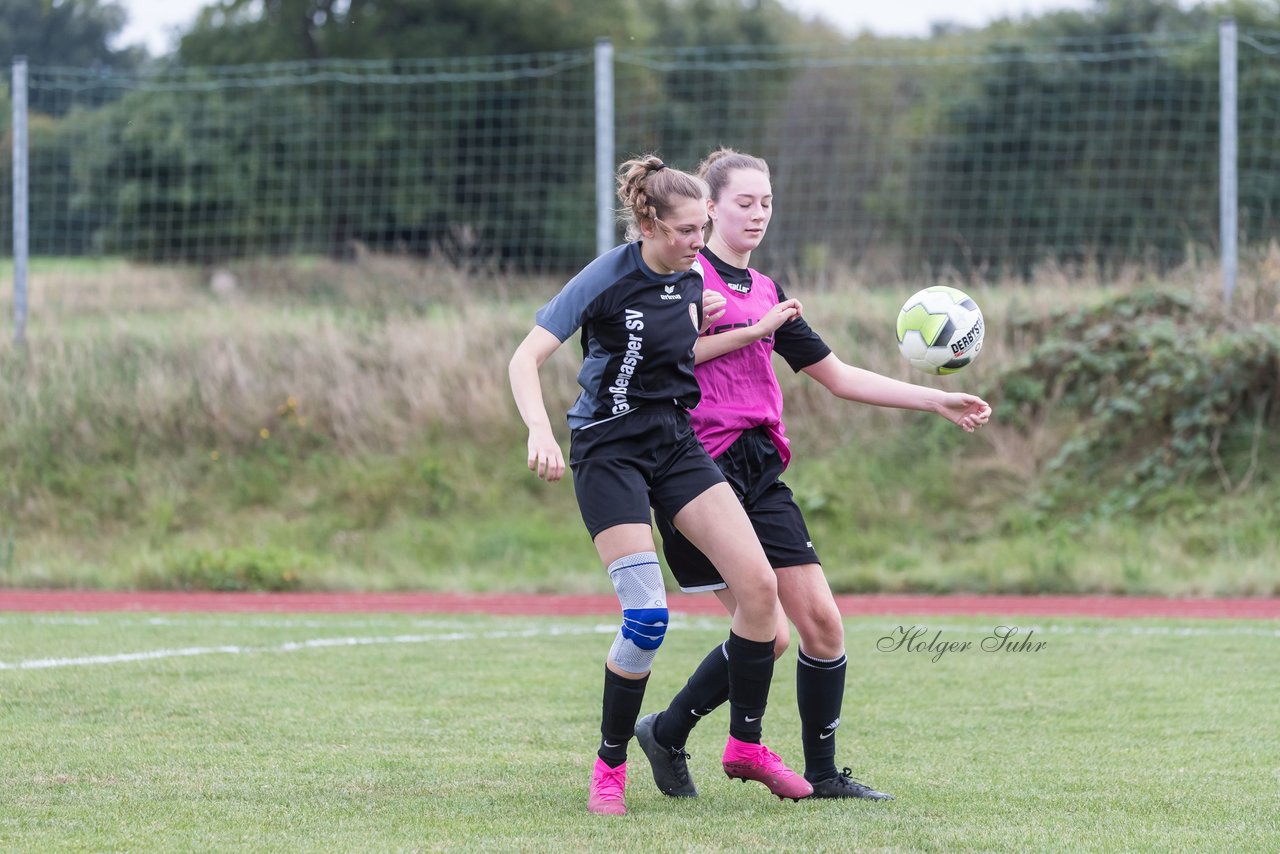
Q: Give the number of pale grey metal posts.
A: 3